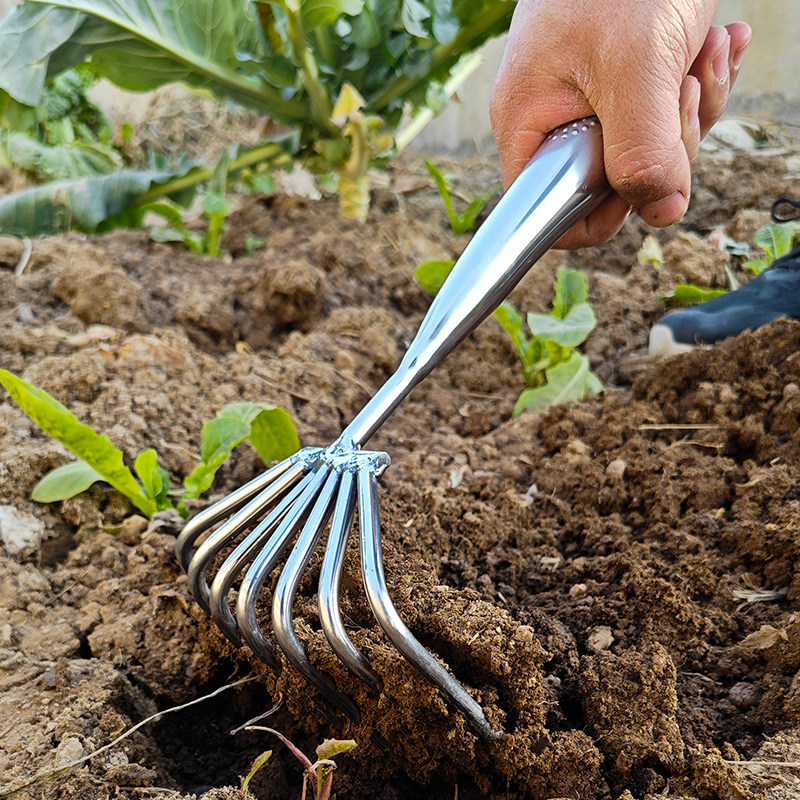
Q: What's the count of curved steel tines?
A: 7